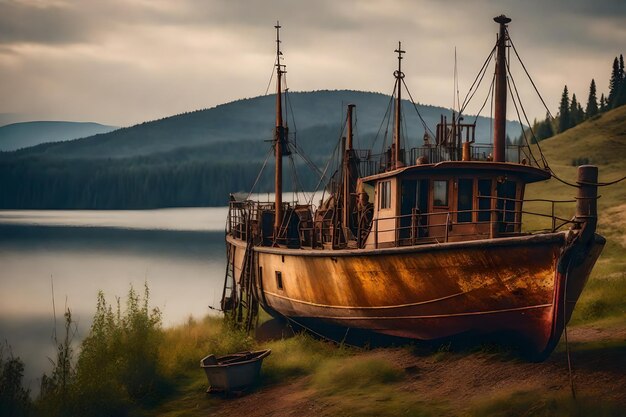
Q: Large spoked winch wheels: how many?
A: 0